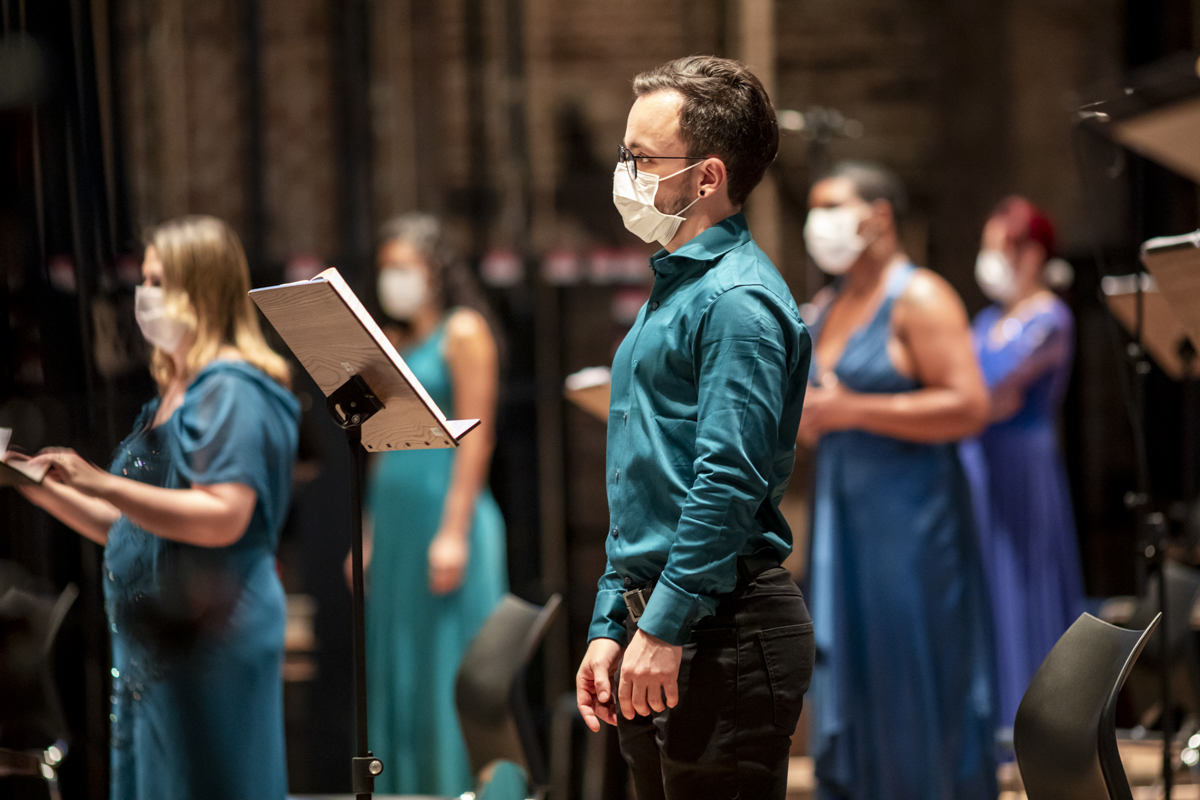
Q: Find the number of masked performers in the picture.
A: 5